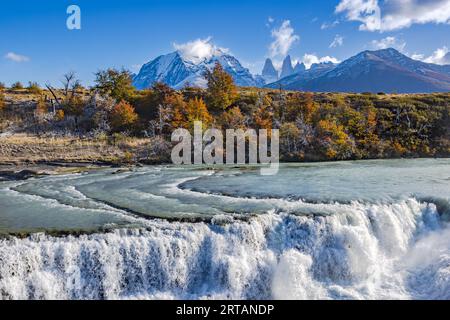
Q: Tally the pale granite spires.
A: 3